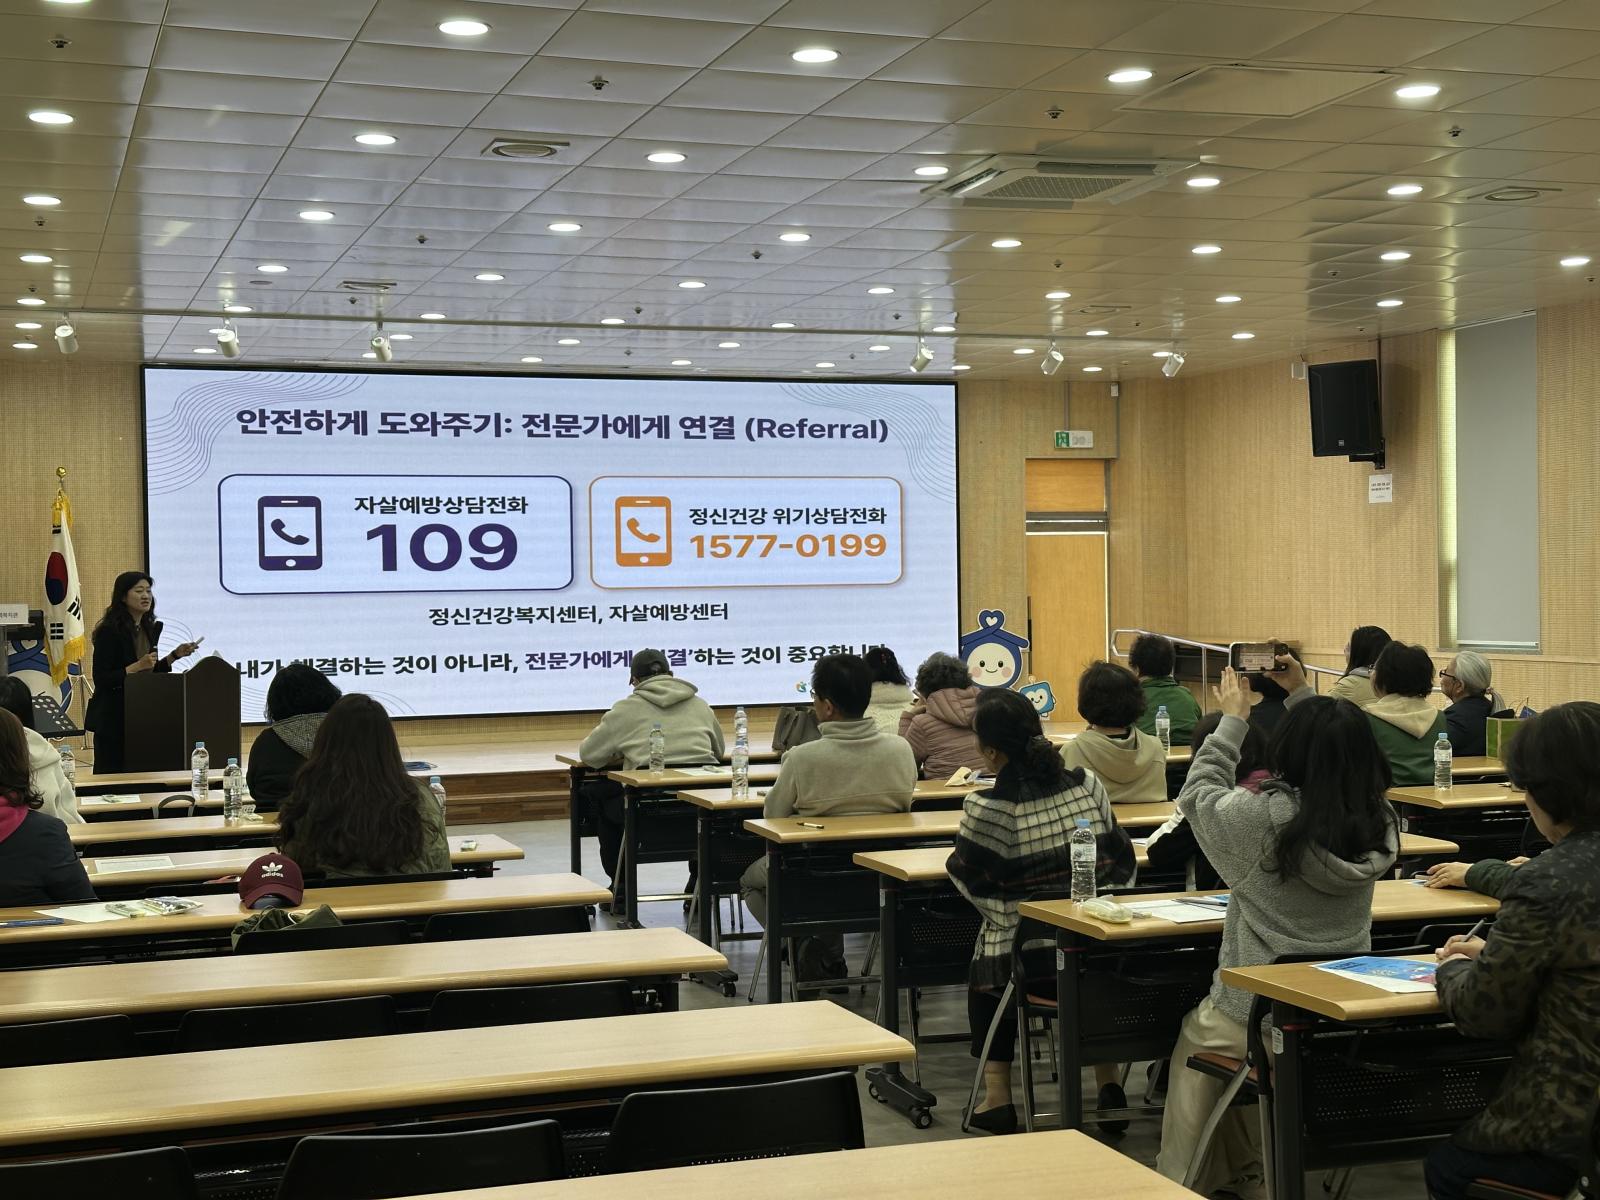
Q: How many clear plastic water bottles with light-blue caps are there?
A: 10